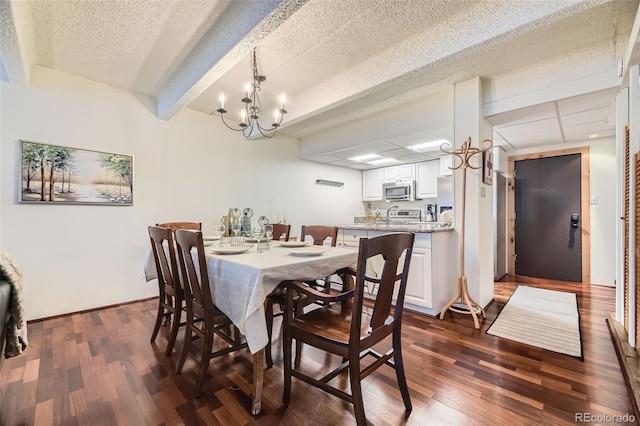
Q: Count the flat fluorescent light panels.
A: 3